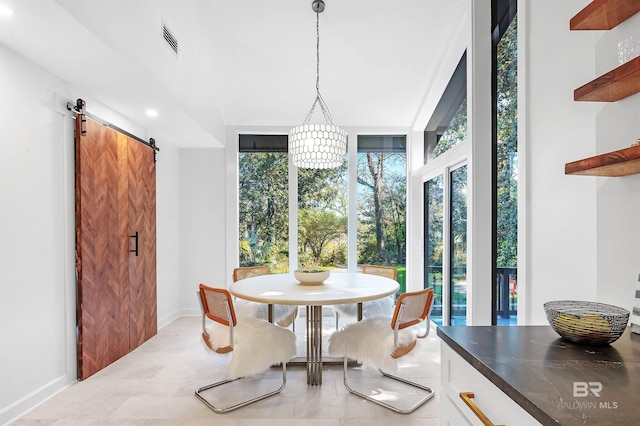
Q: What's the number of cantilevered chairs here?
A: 4